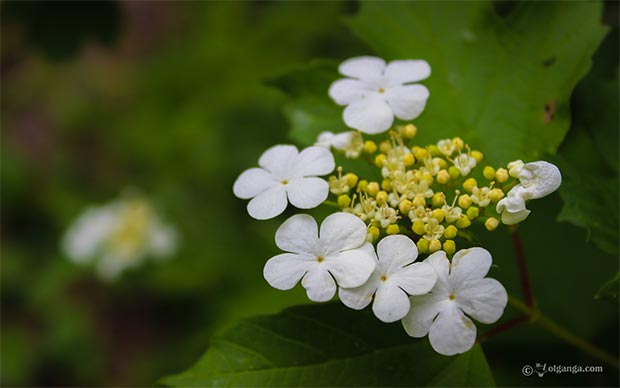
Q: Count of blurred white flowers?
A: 1